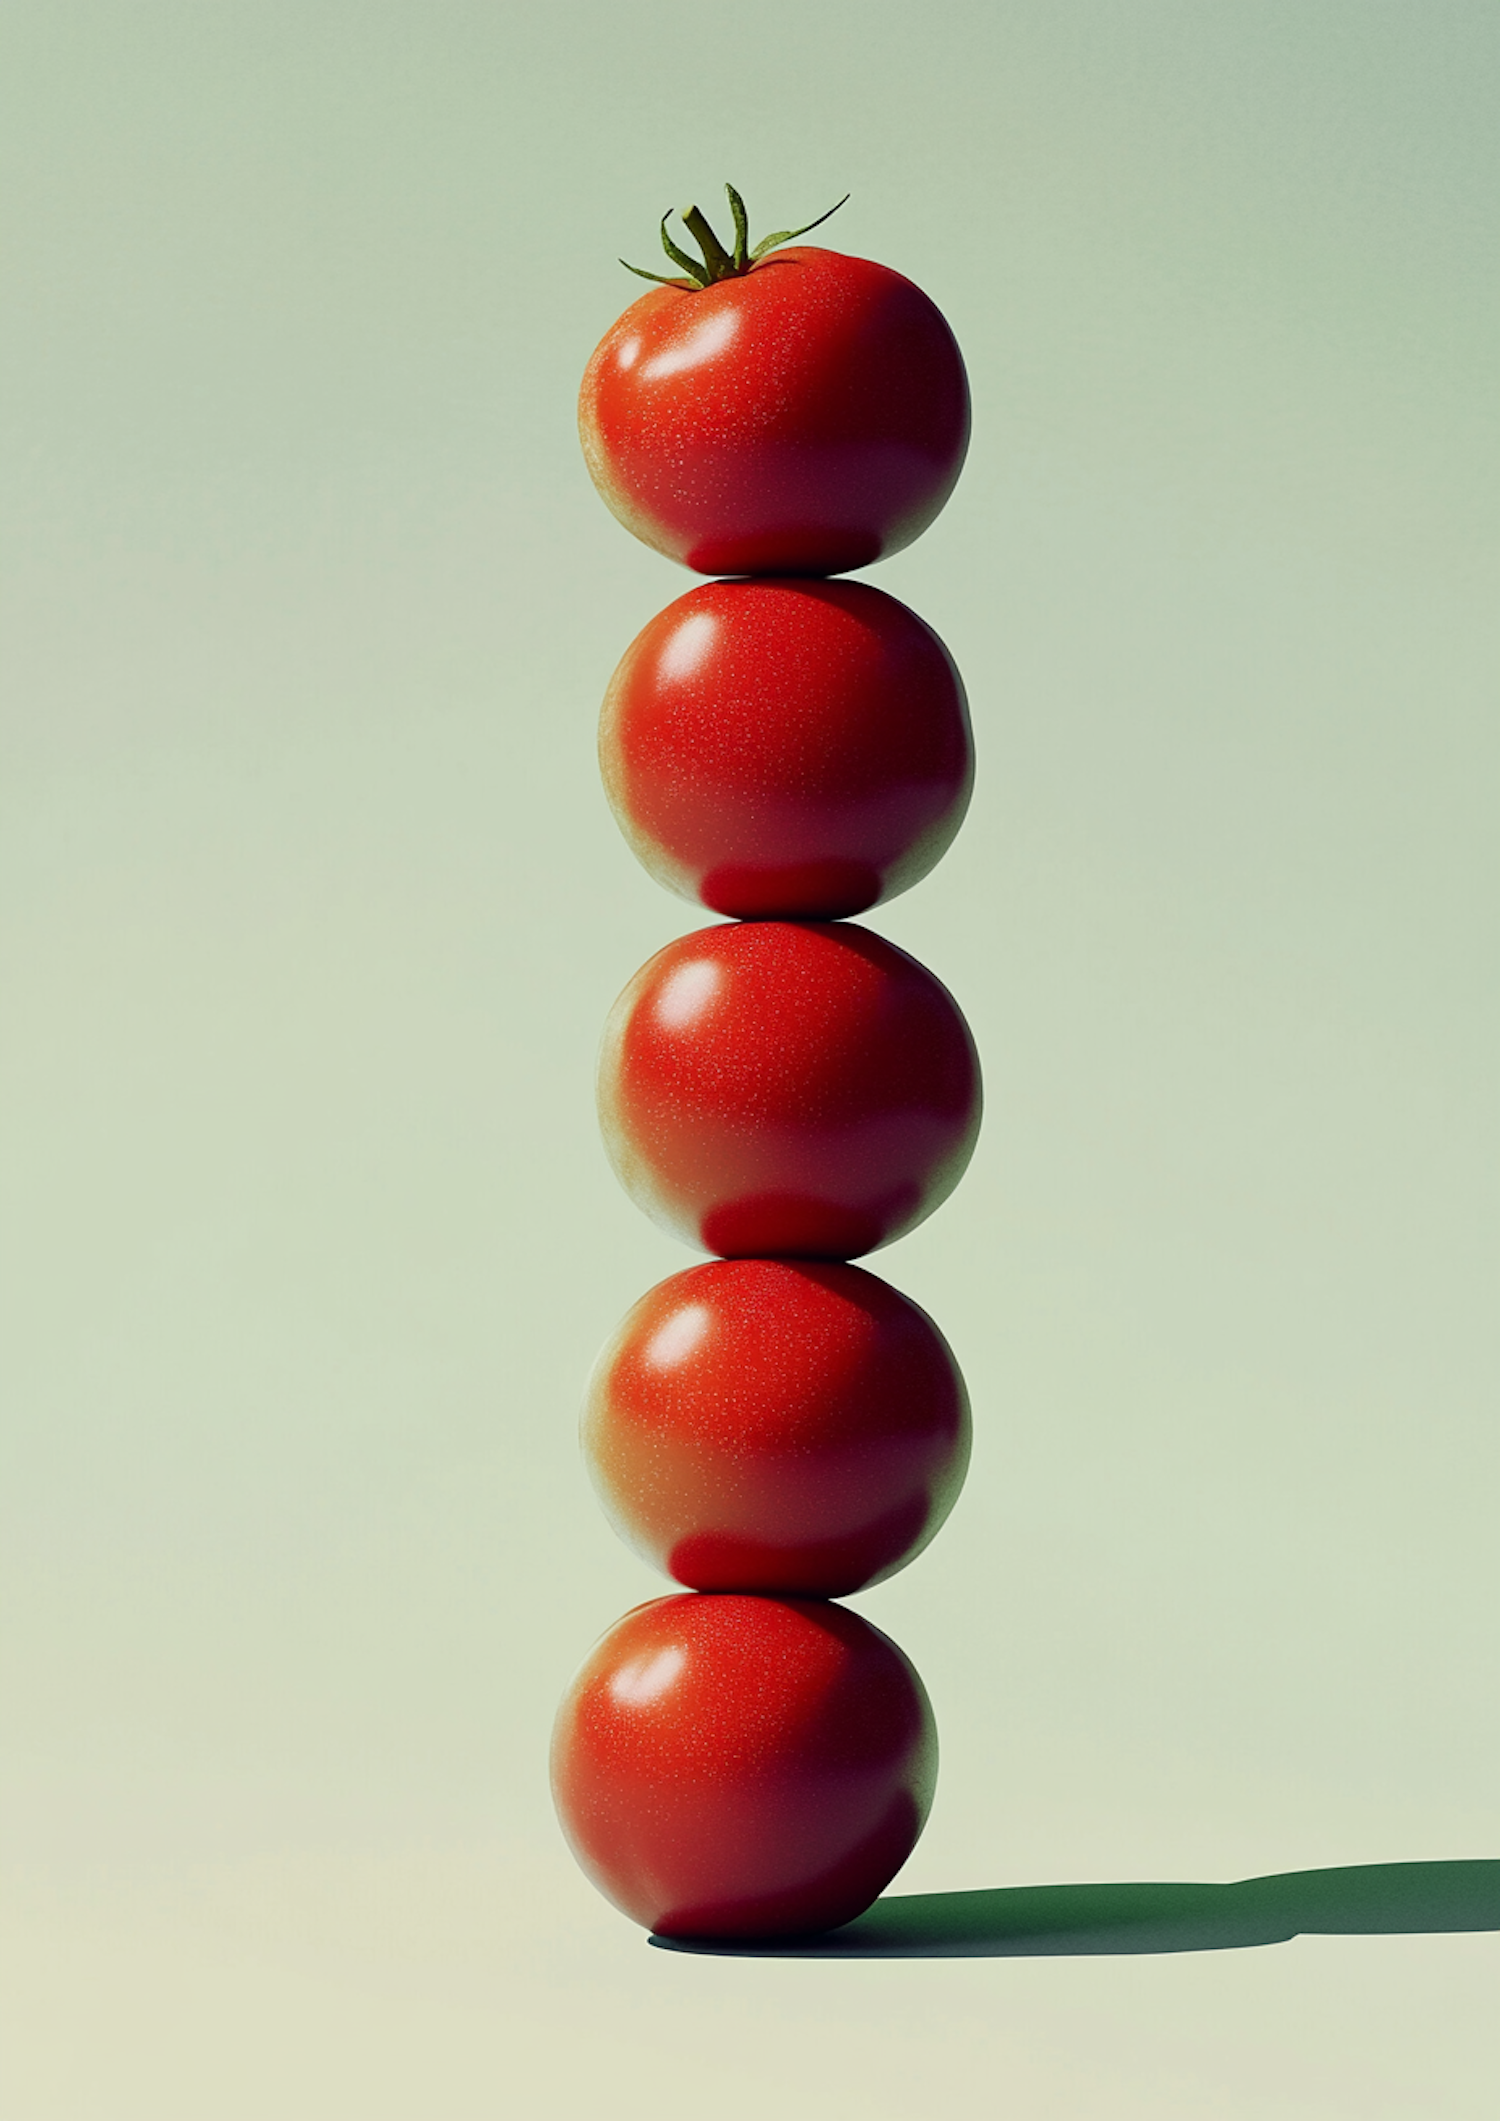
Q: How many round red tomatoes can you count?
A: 5